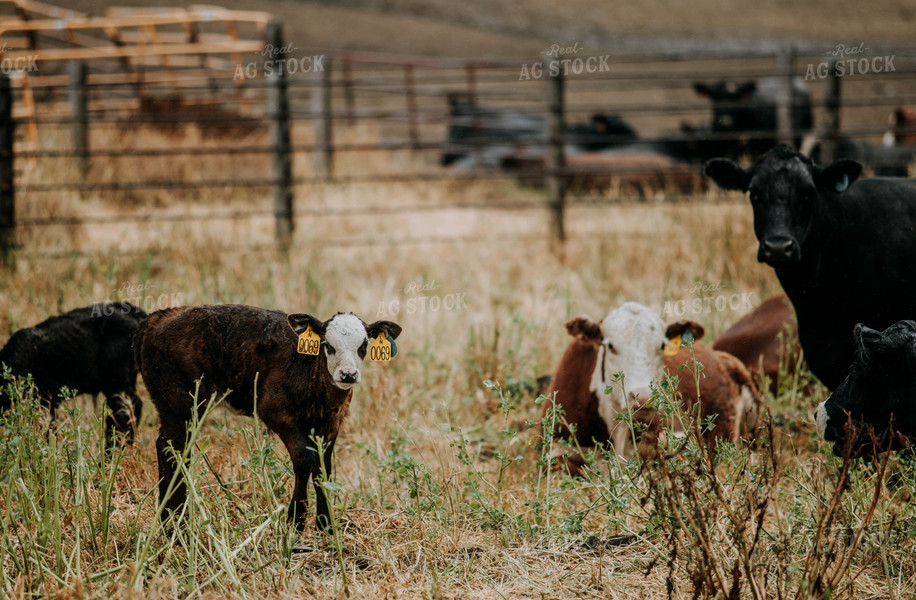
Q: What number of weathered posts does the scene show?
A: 7